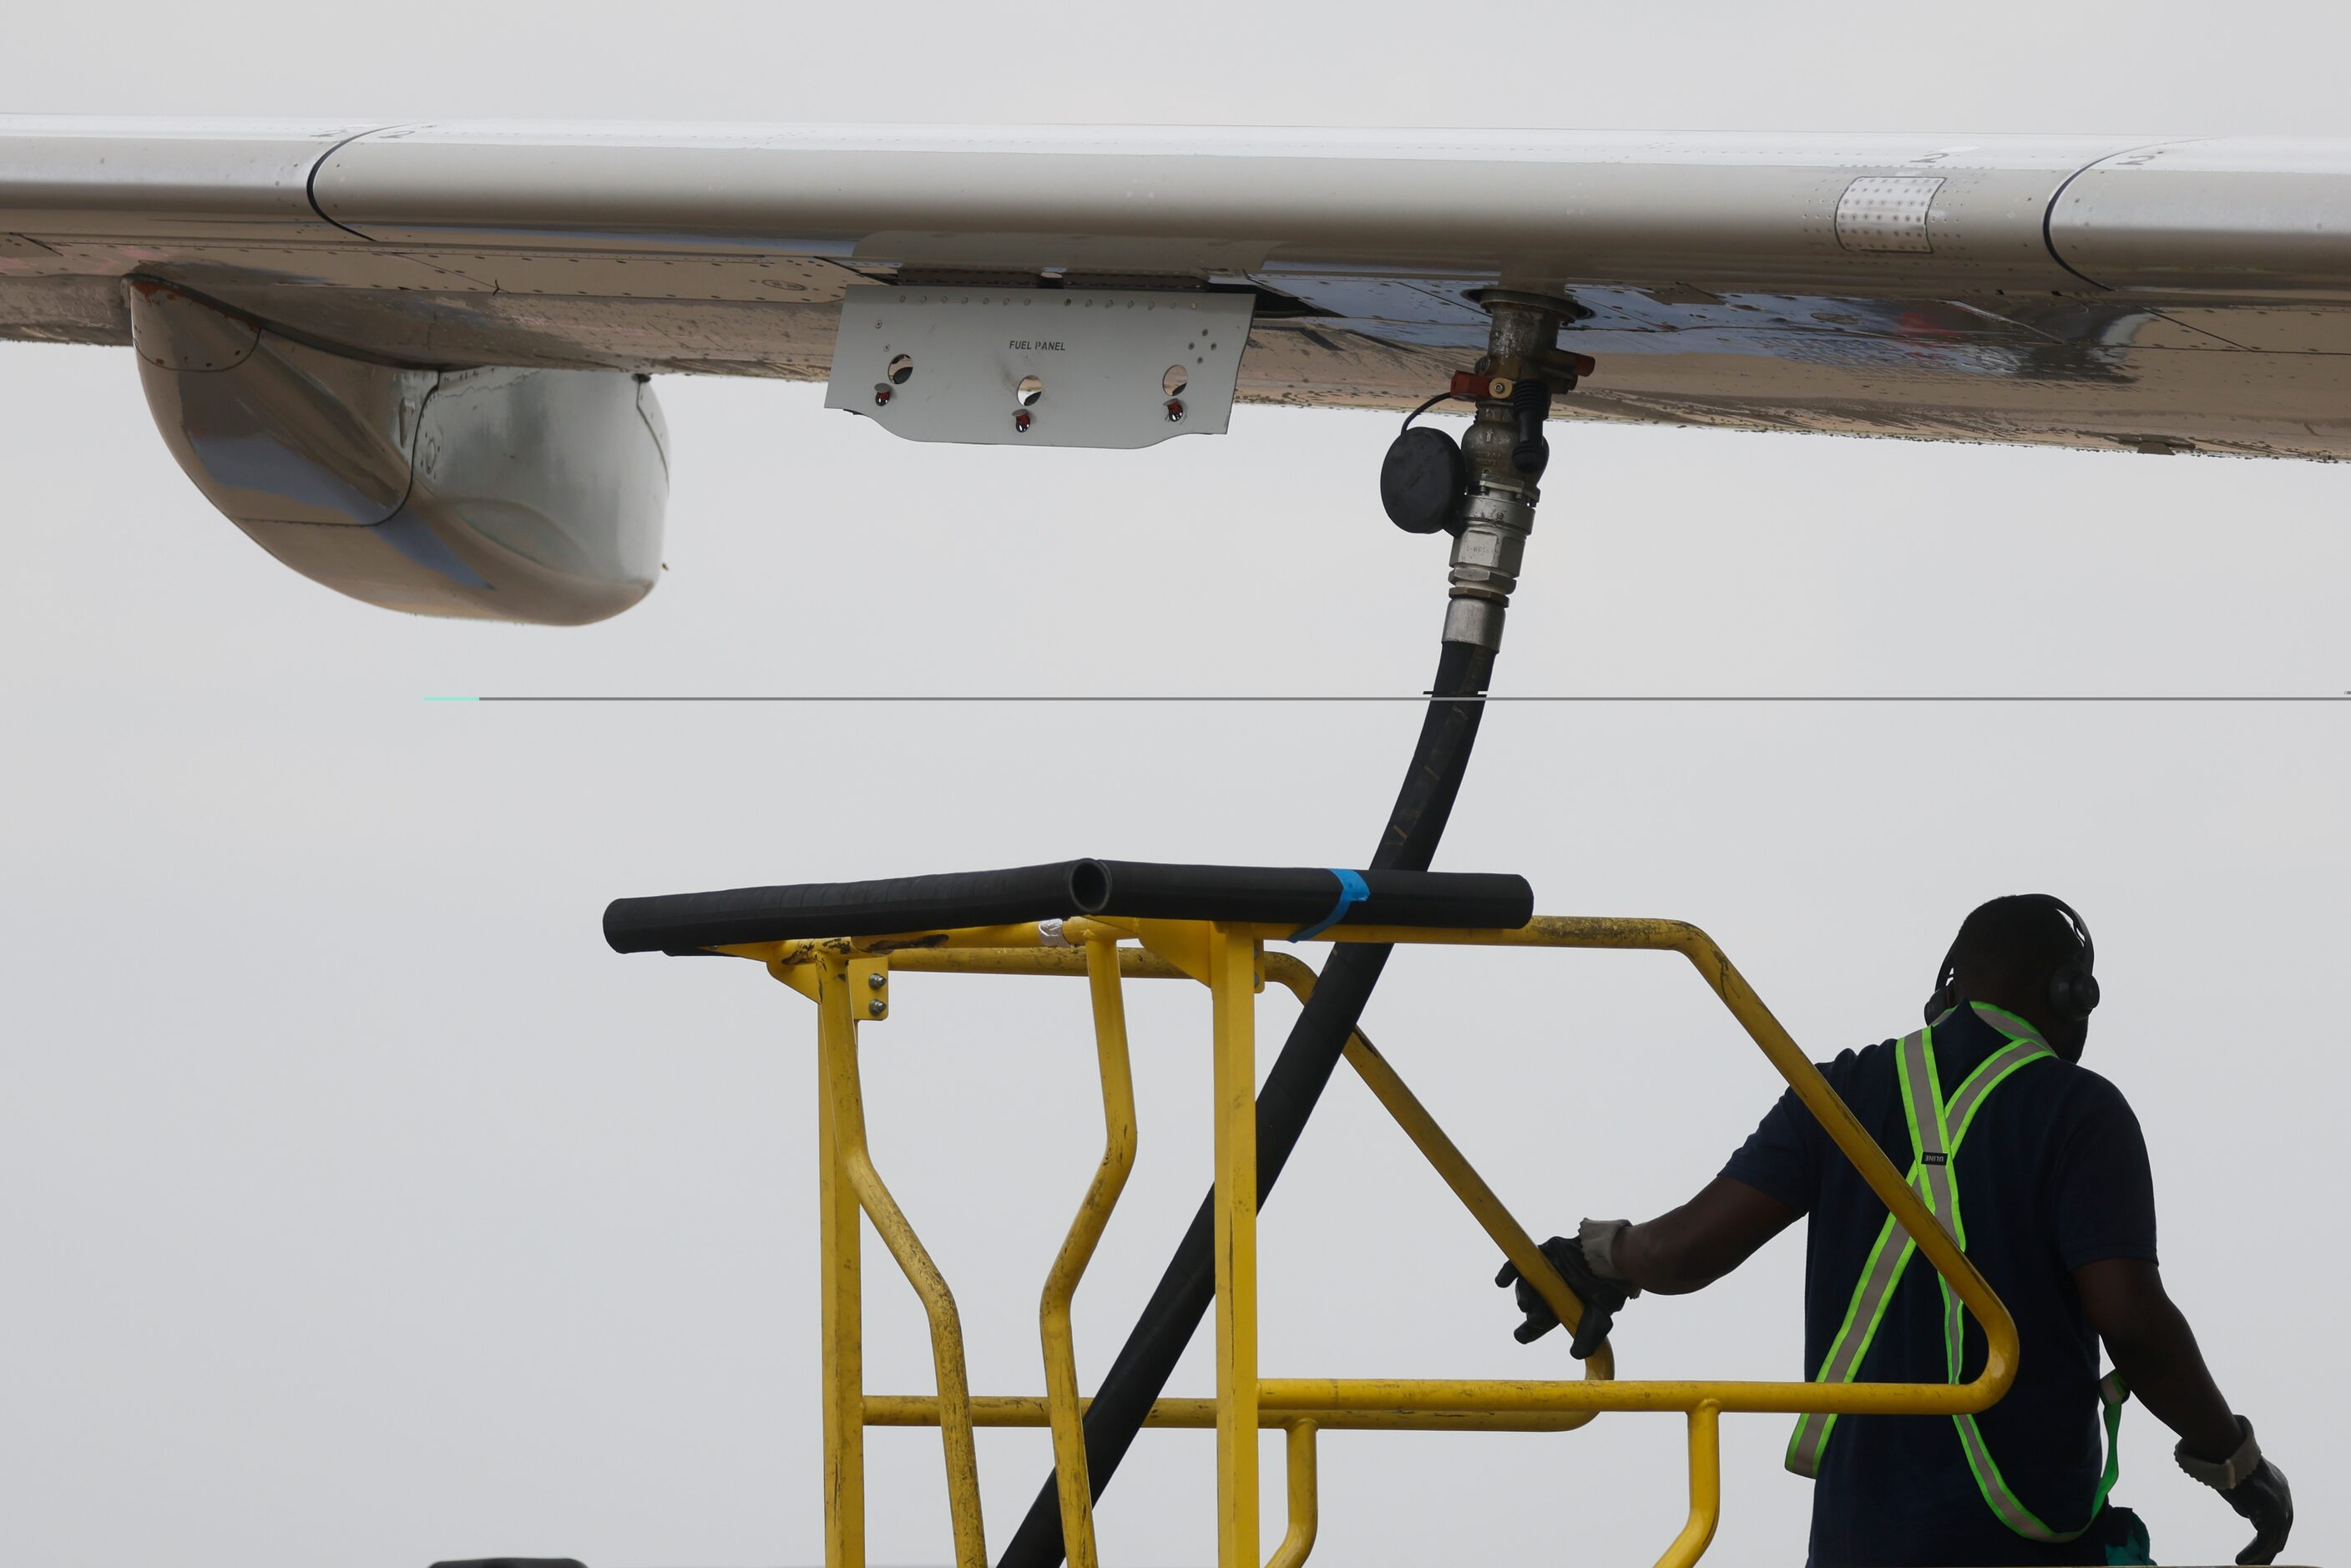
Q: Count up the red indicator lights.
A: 3